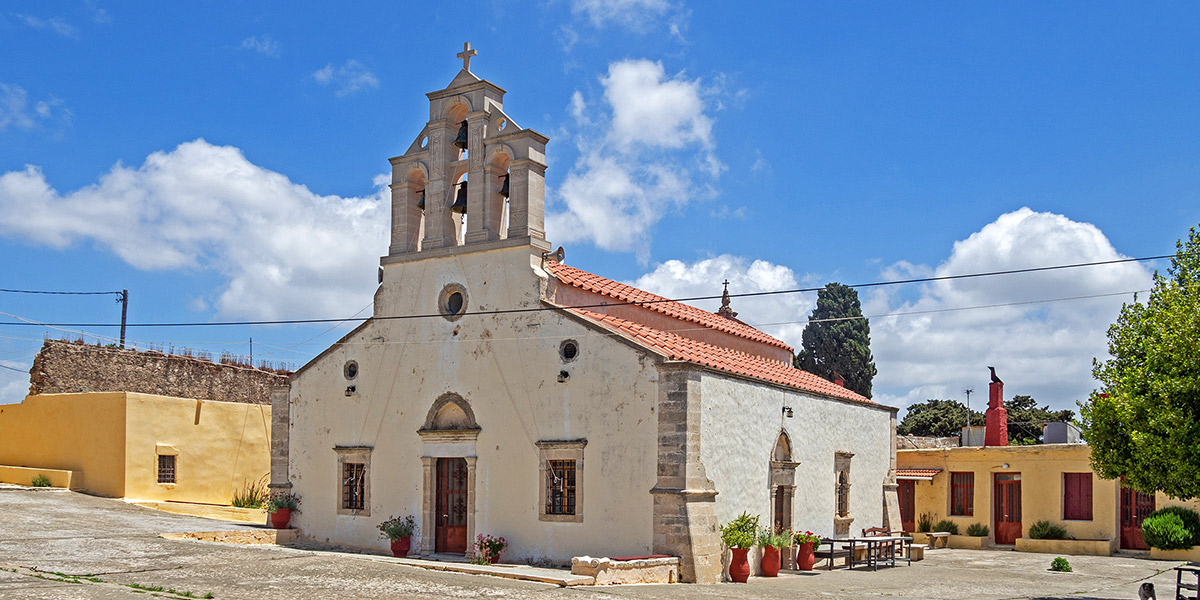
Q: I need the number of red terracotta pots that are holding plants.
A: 6